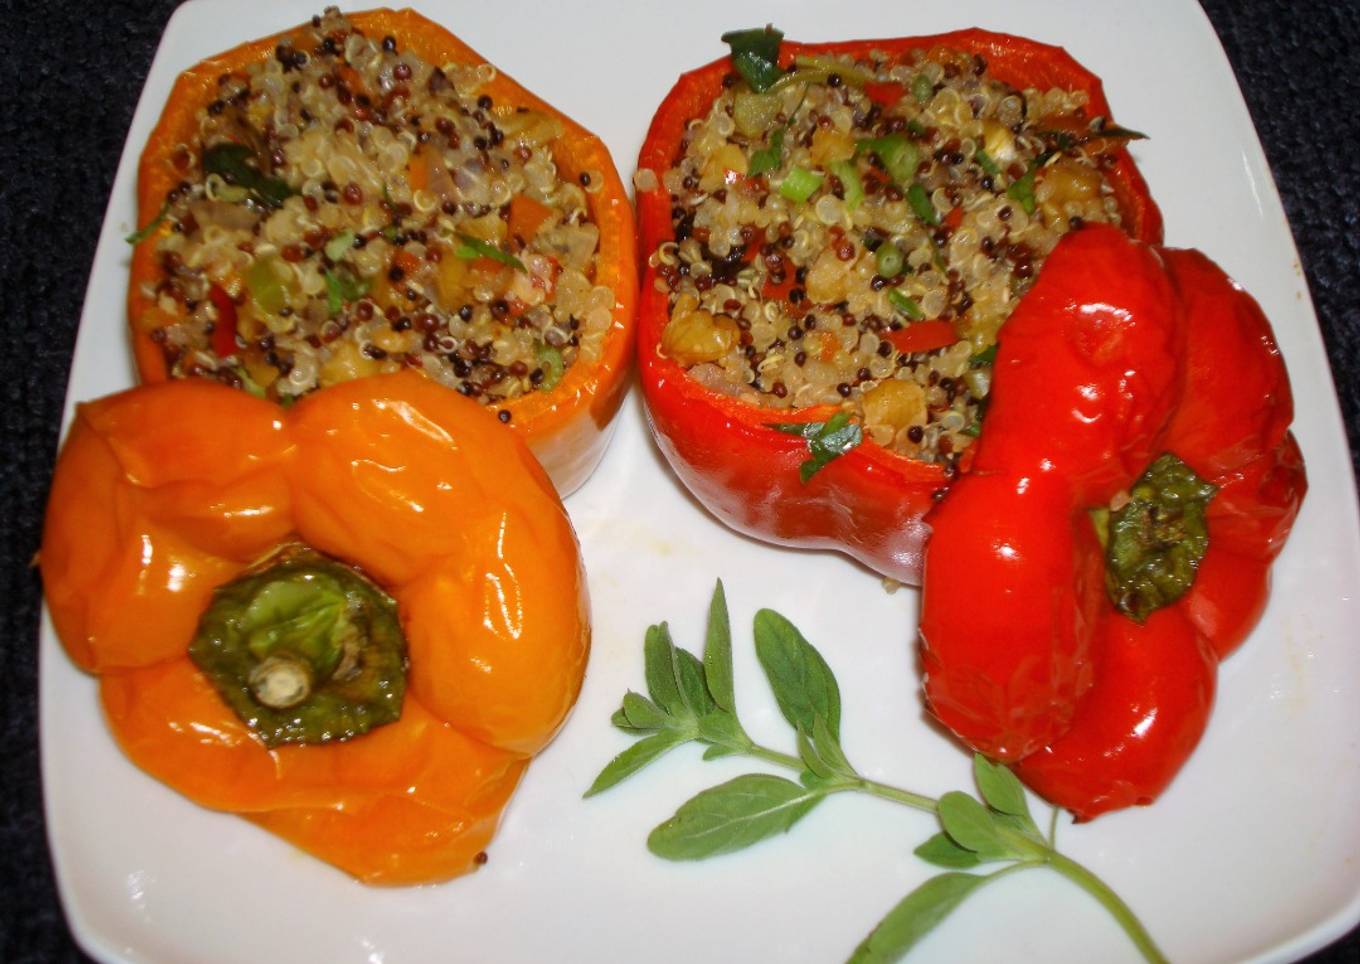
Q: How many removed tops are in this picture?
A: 2